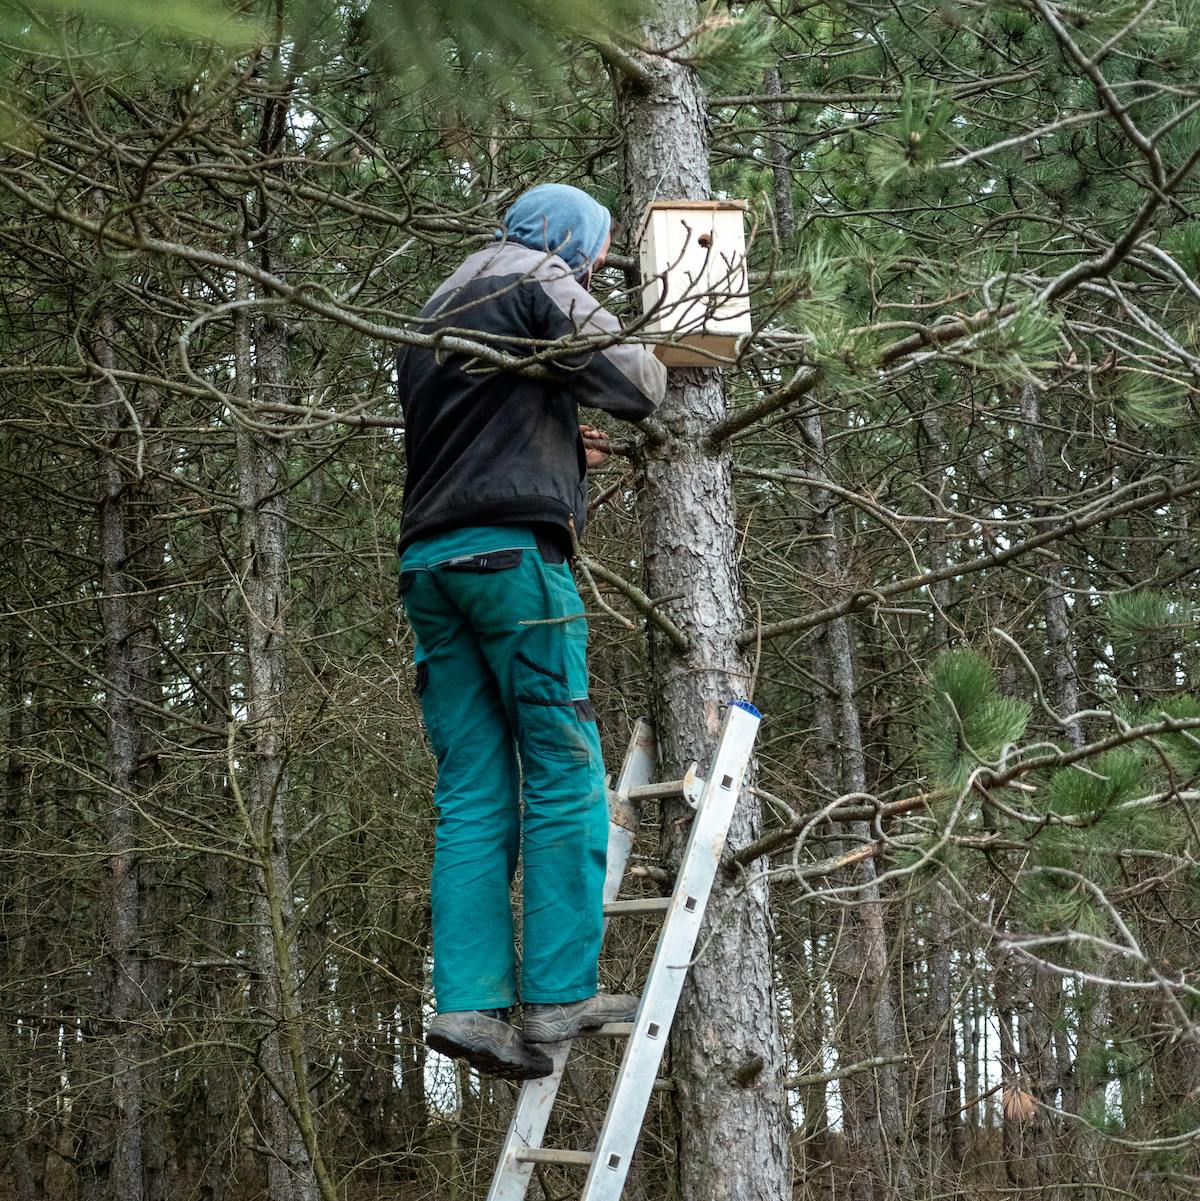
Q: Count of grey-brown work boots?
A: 2